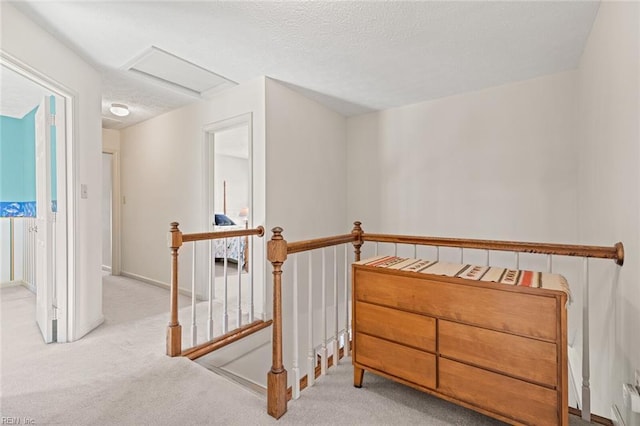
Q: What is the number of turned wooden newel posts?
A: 3